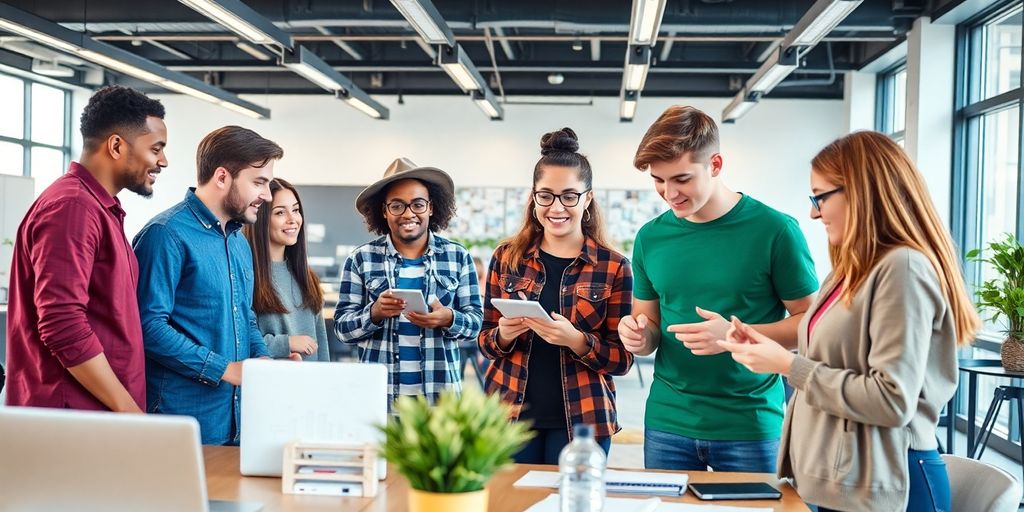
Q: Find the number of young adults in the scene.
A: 7